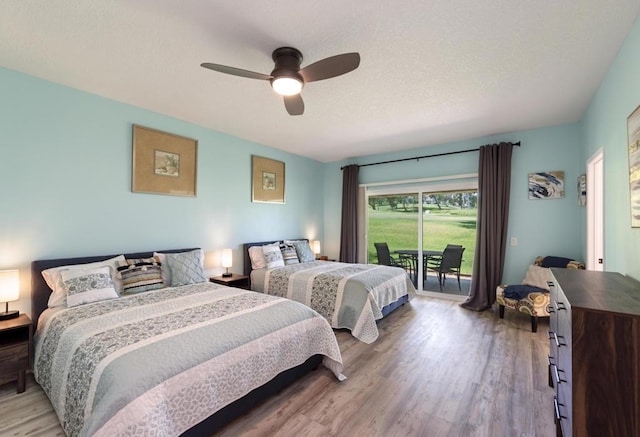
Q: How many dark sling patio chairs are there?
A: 3